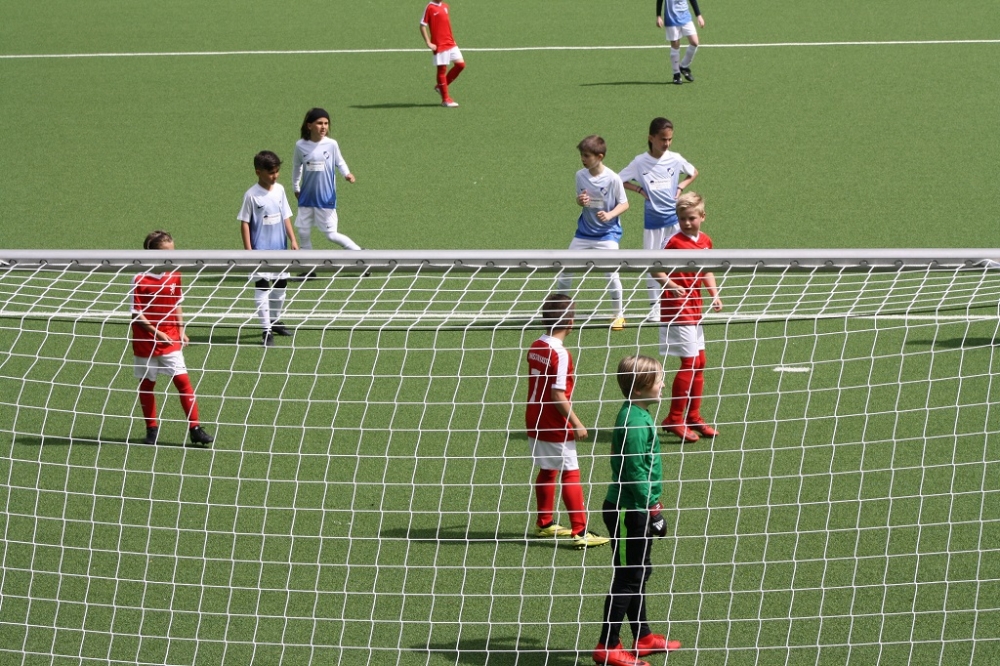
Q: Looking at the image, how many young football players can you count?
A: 10